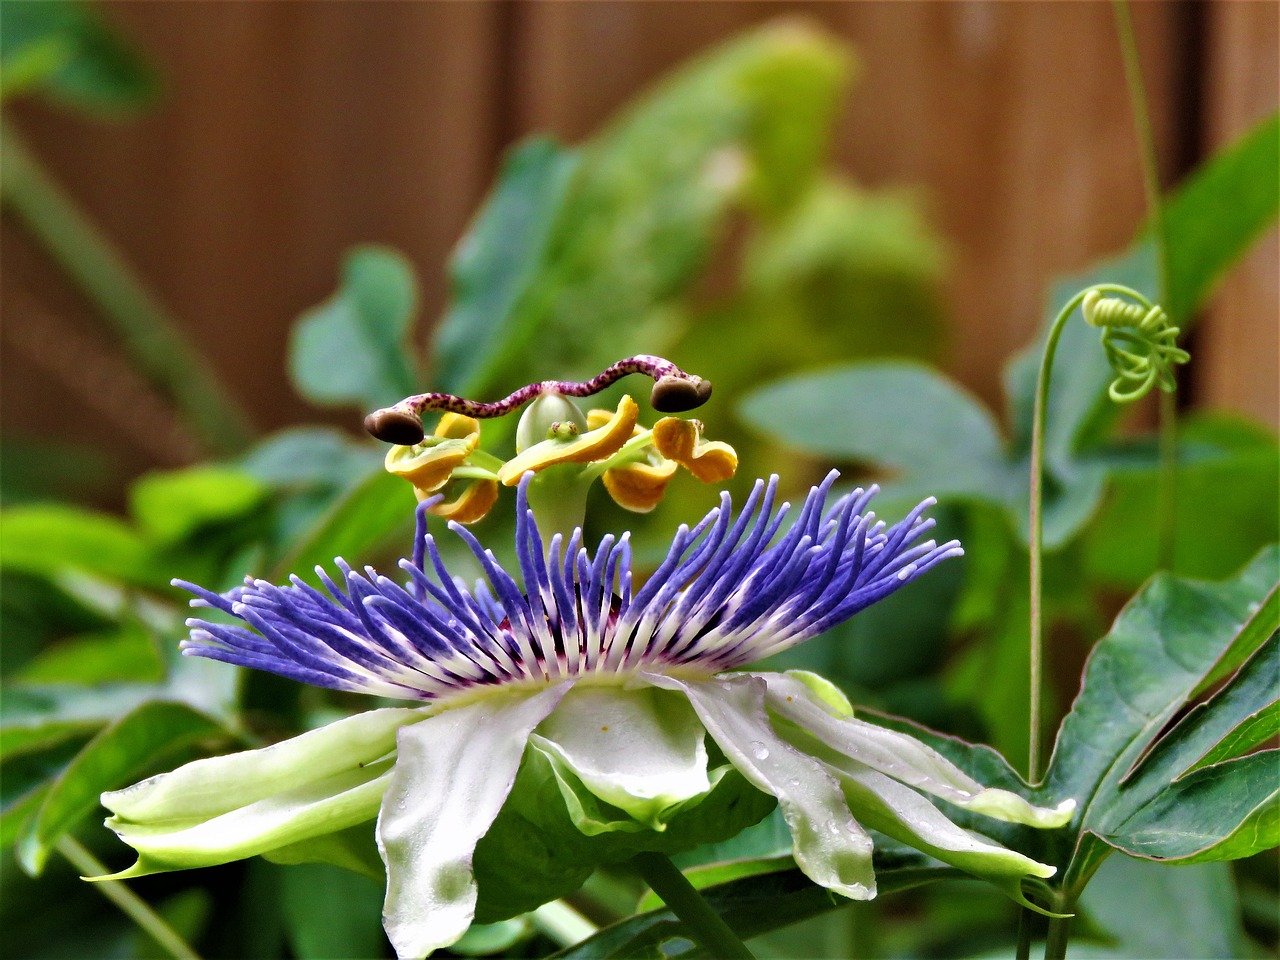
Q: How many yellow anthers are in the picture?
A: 5